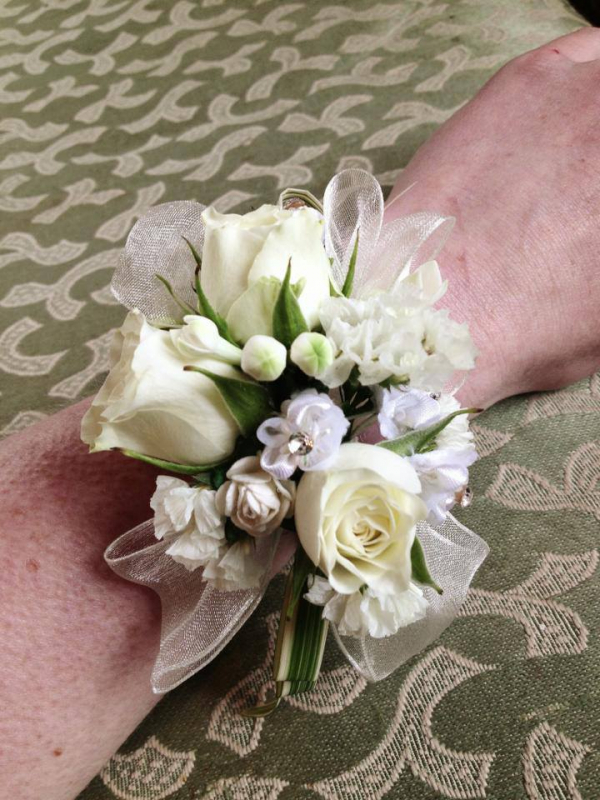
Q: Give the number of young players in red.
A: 0